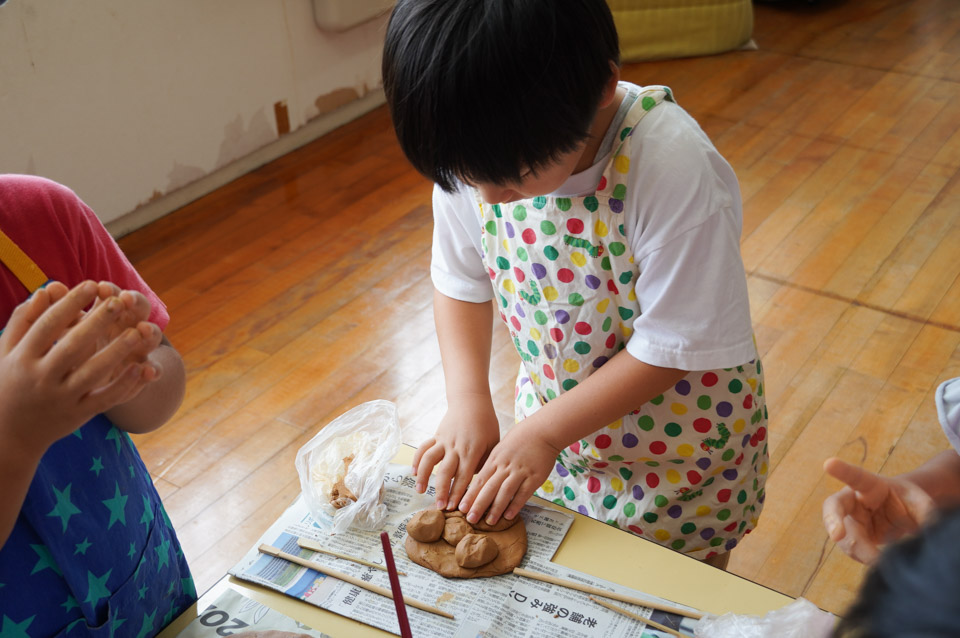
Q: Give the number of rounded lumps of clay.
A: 3